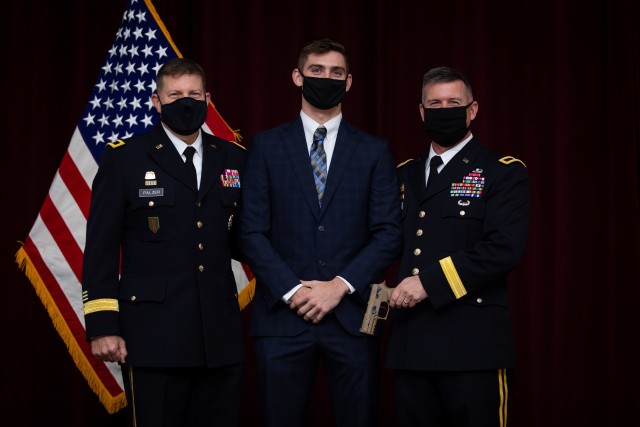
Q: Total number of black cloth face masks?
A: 3